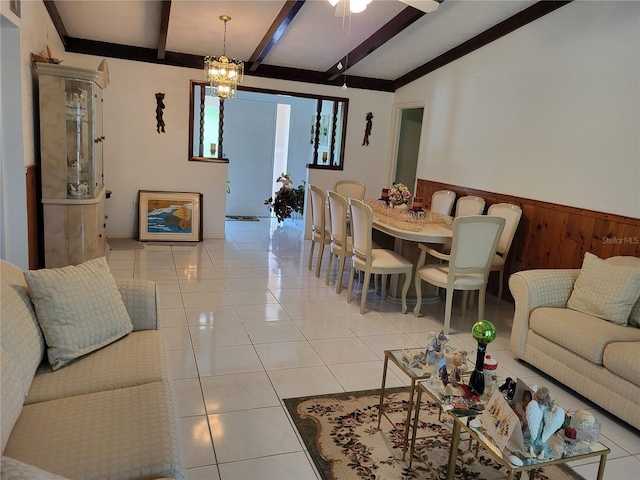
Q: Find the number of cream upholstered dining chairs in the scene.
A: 8